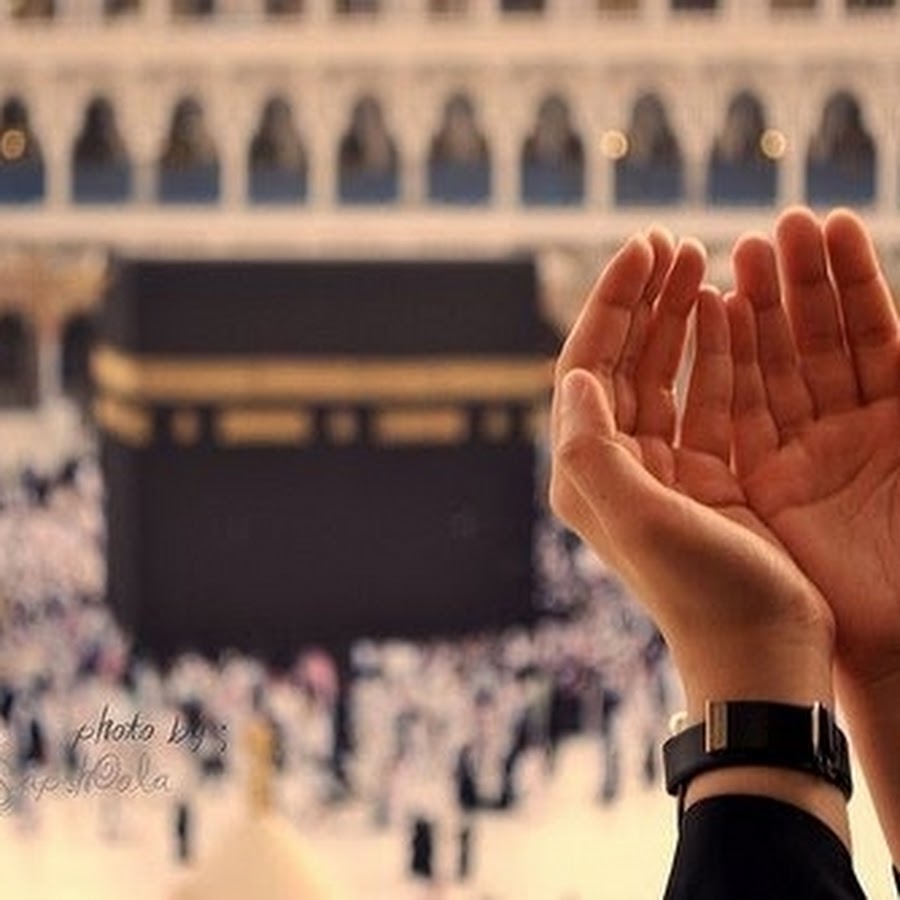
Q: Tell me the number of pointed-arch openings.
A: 10